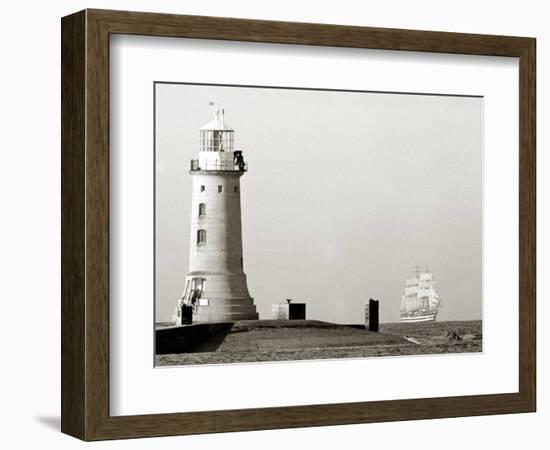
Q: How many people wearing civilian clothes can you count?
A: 0